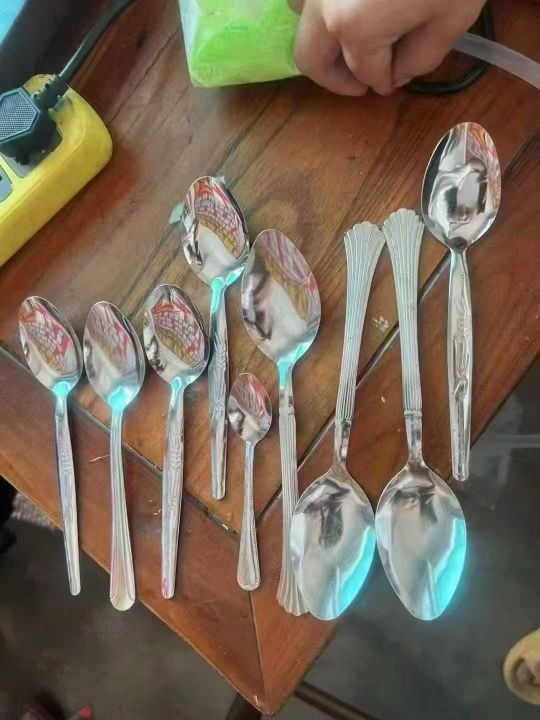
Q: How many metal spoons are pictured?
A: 9